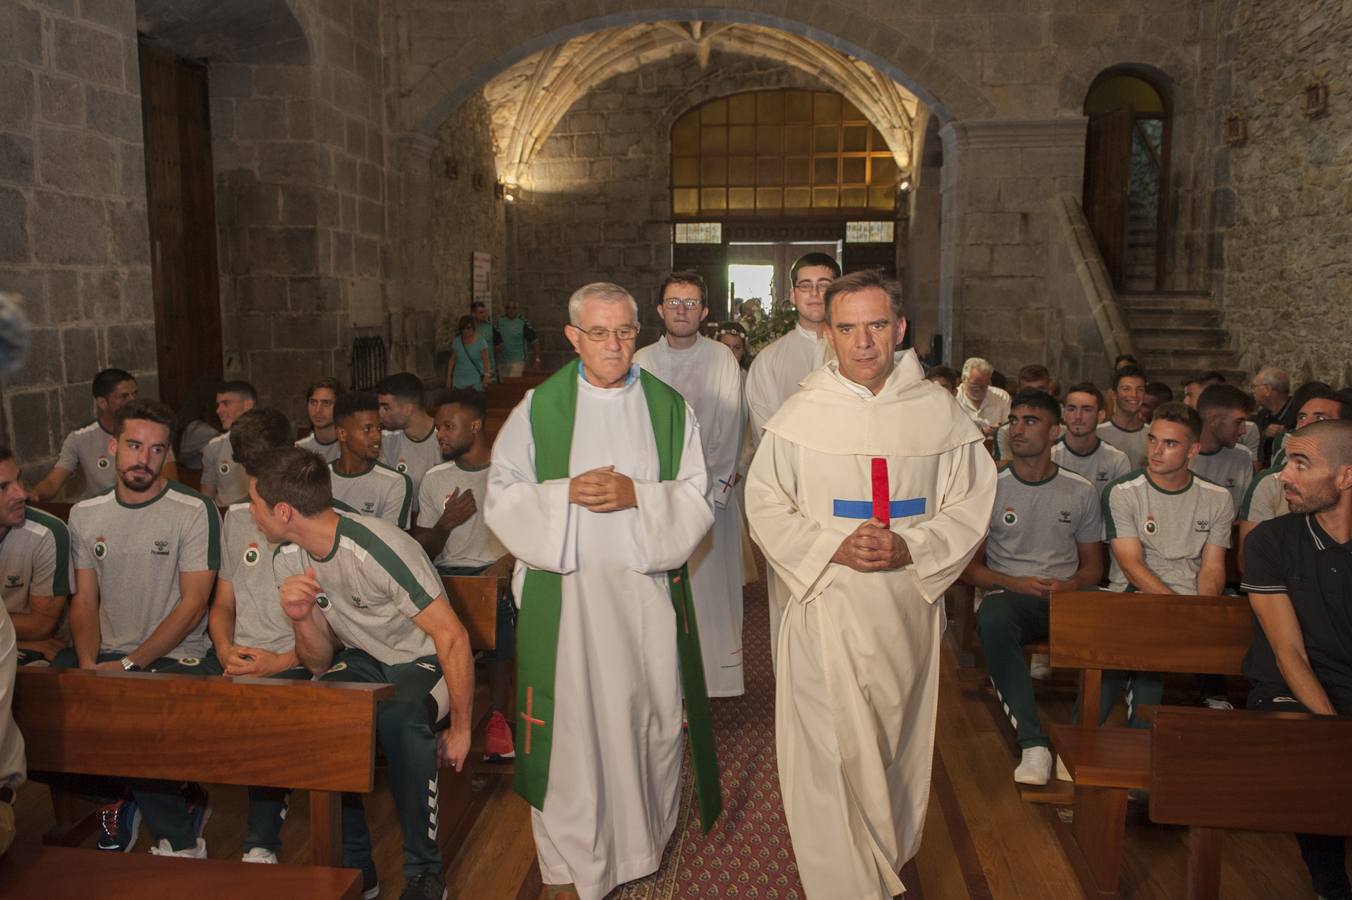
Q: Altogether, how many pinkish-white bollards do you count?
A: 0